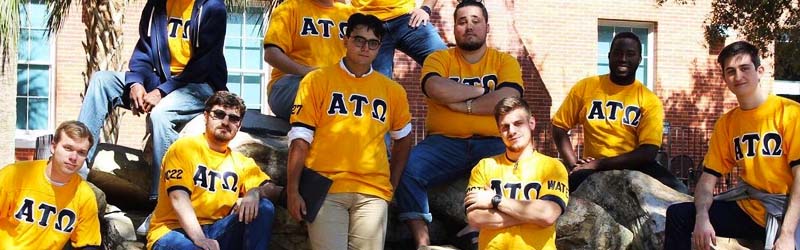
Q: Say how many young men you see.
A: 10